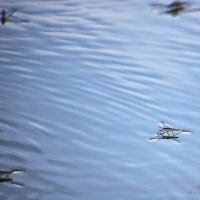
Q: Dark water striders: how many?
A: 4